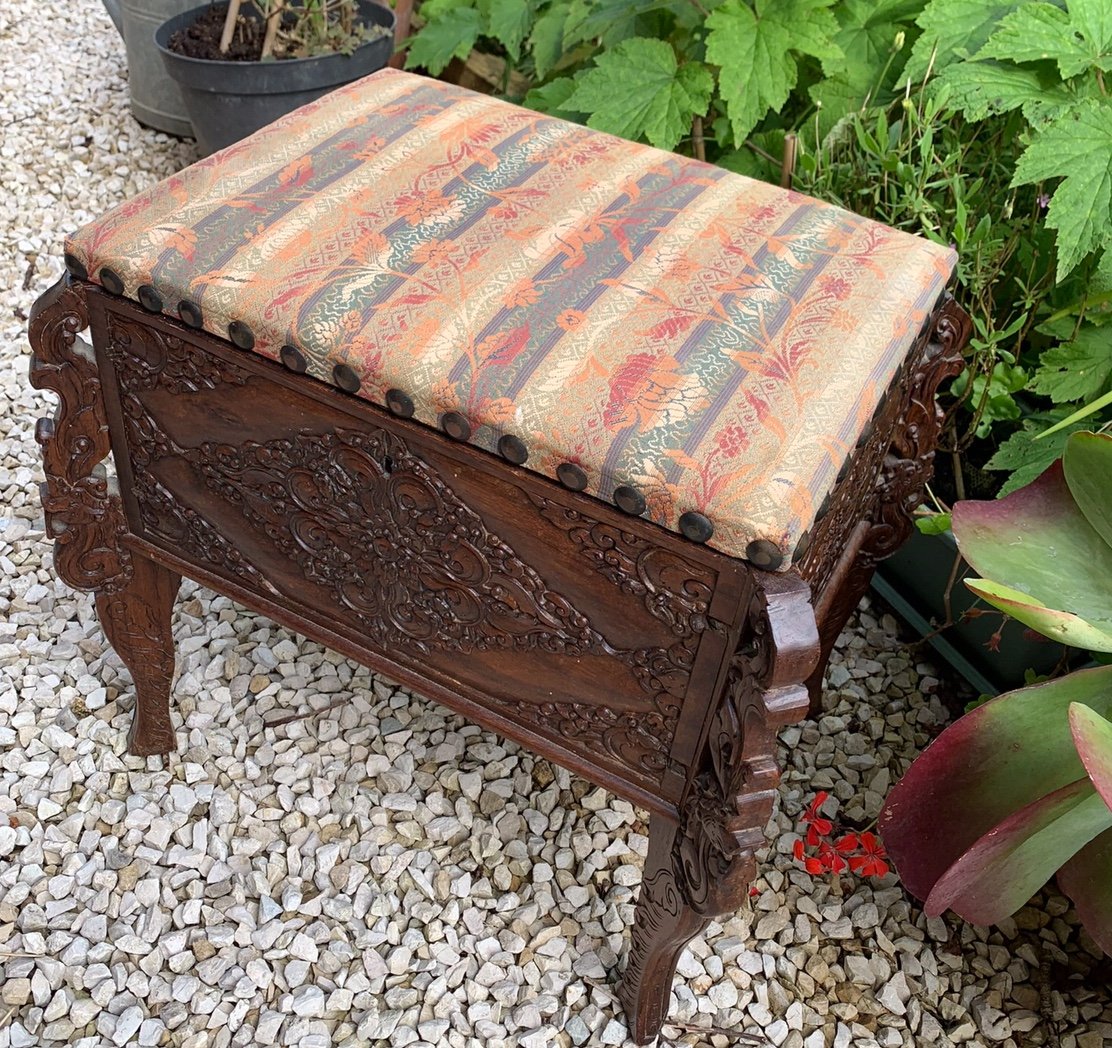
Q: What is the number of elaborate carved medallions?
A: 1